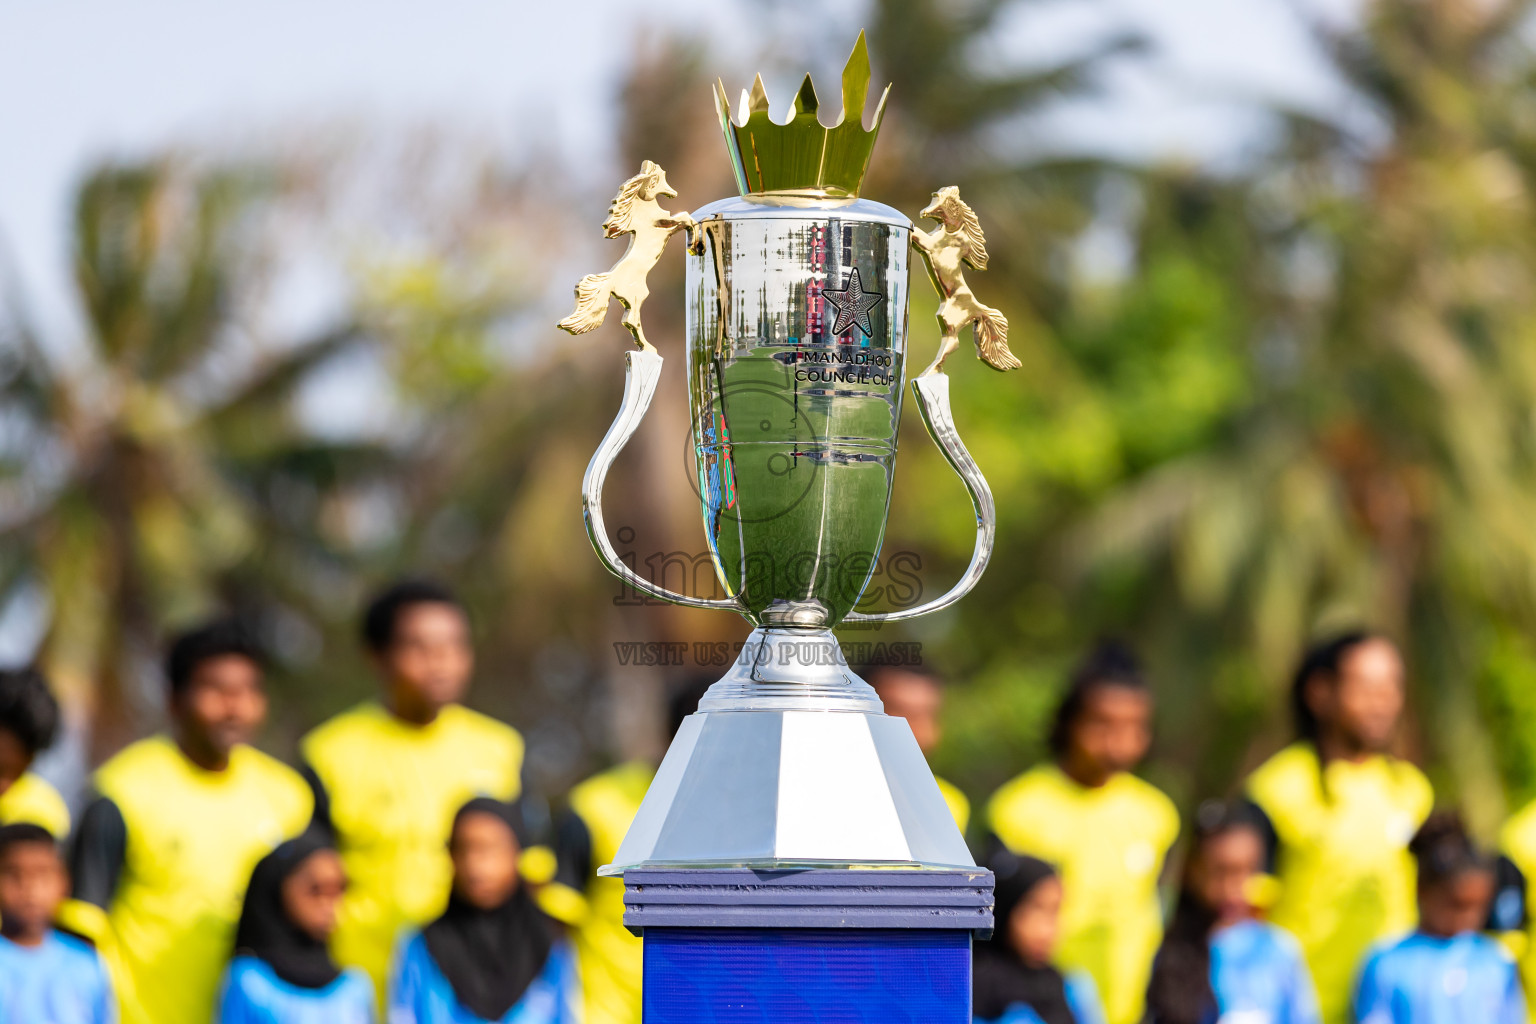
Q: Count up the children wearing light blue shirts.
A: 6